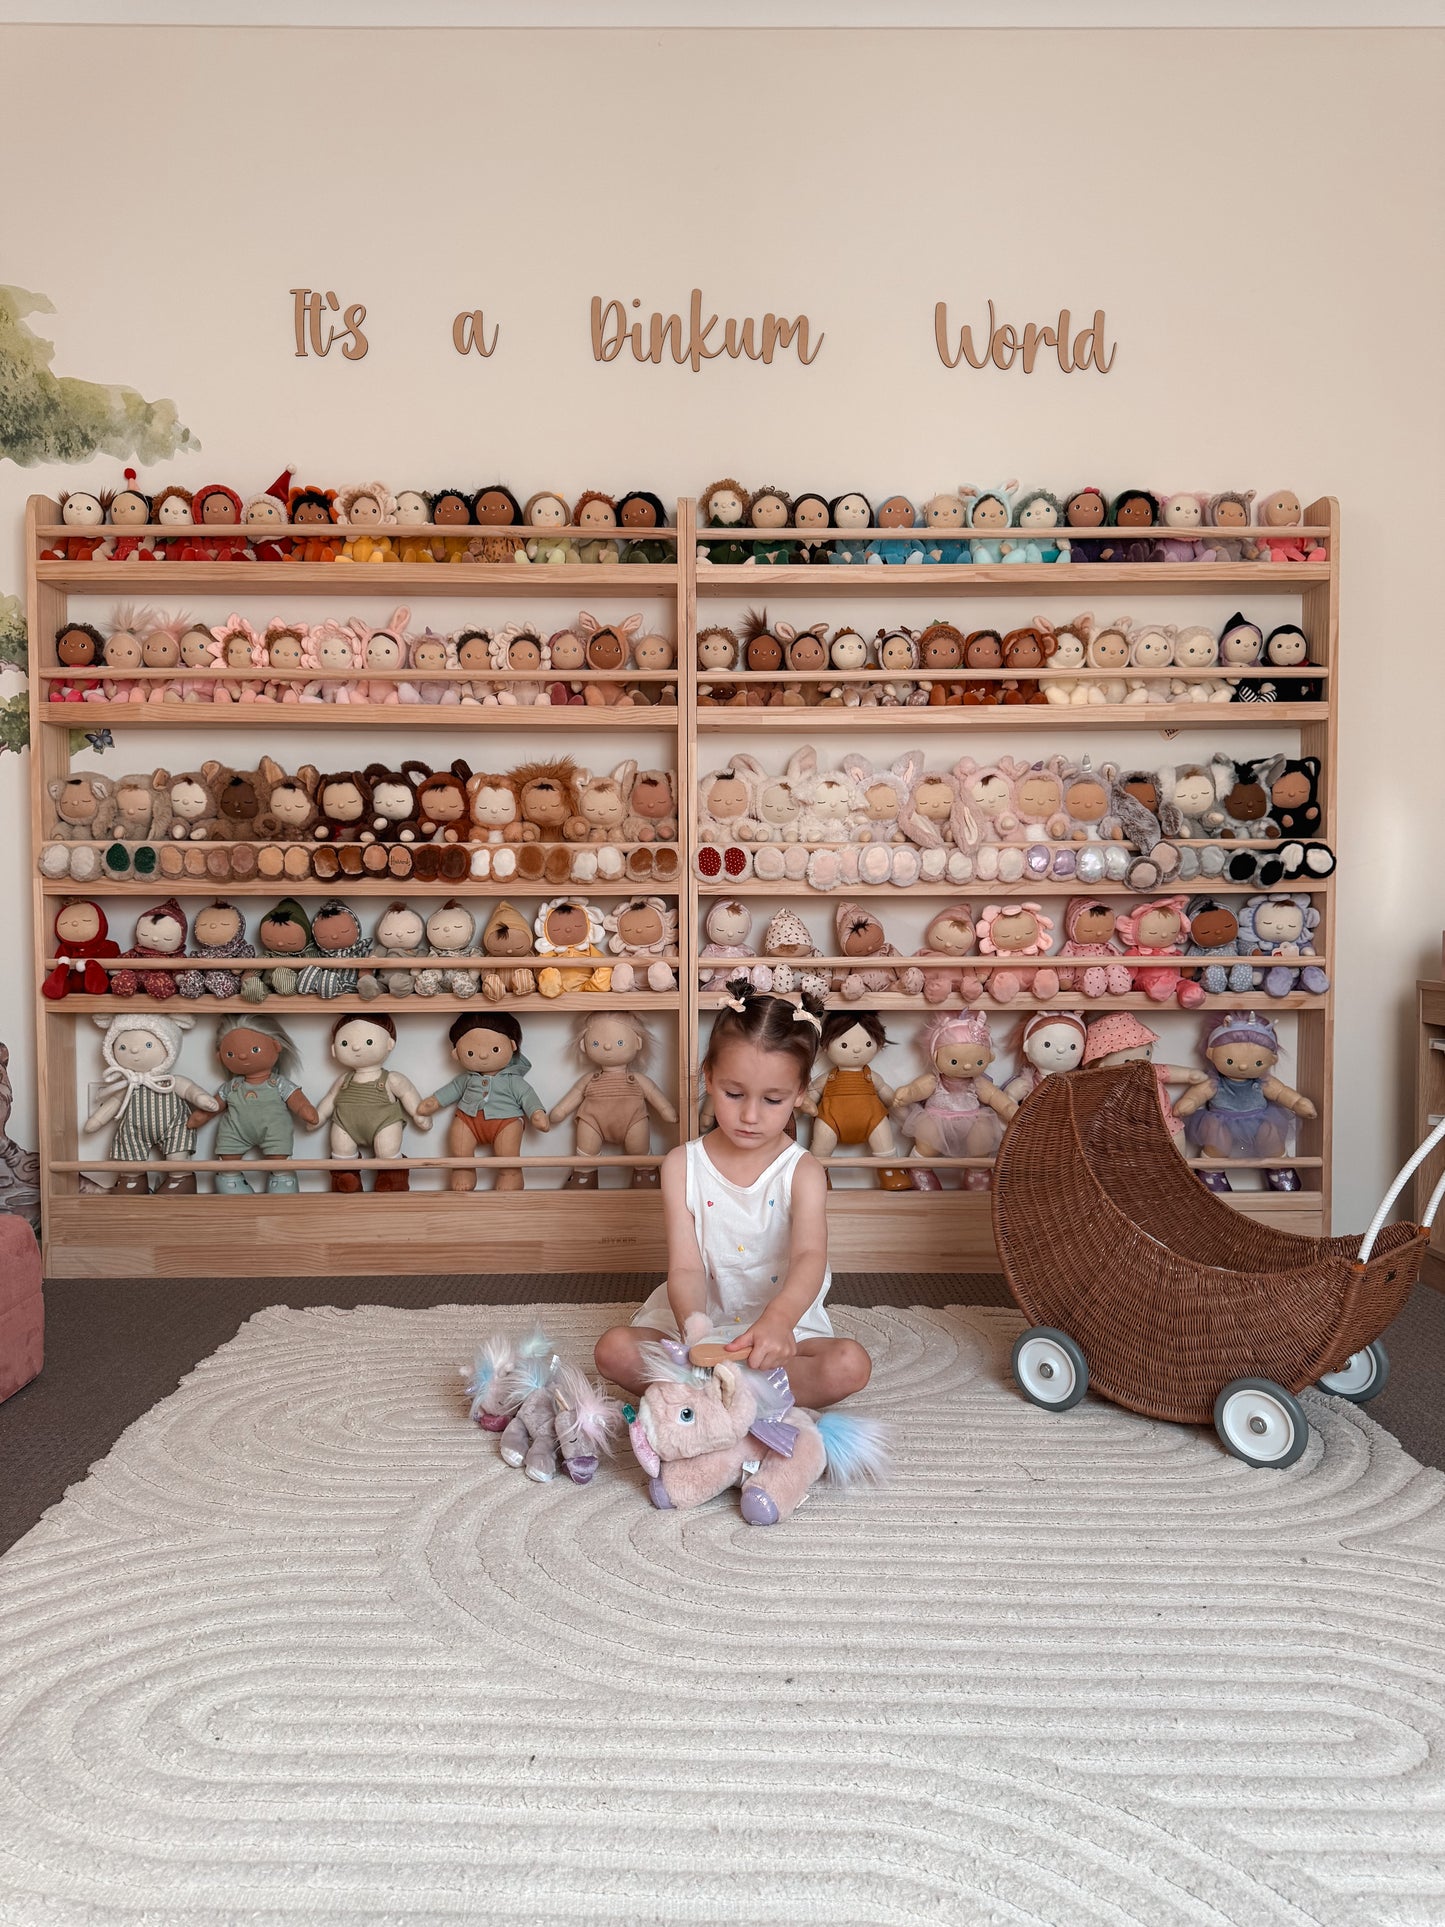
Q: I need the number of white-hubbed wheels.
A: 3